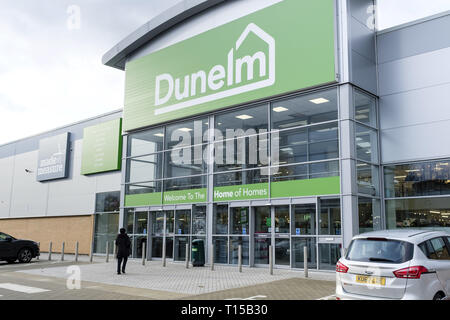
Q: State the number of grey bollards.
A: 14